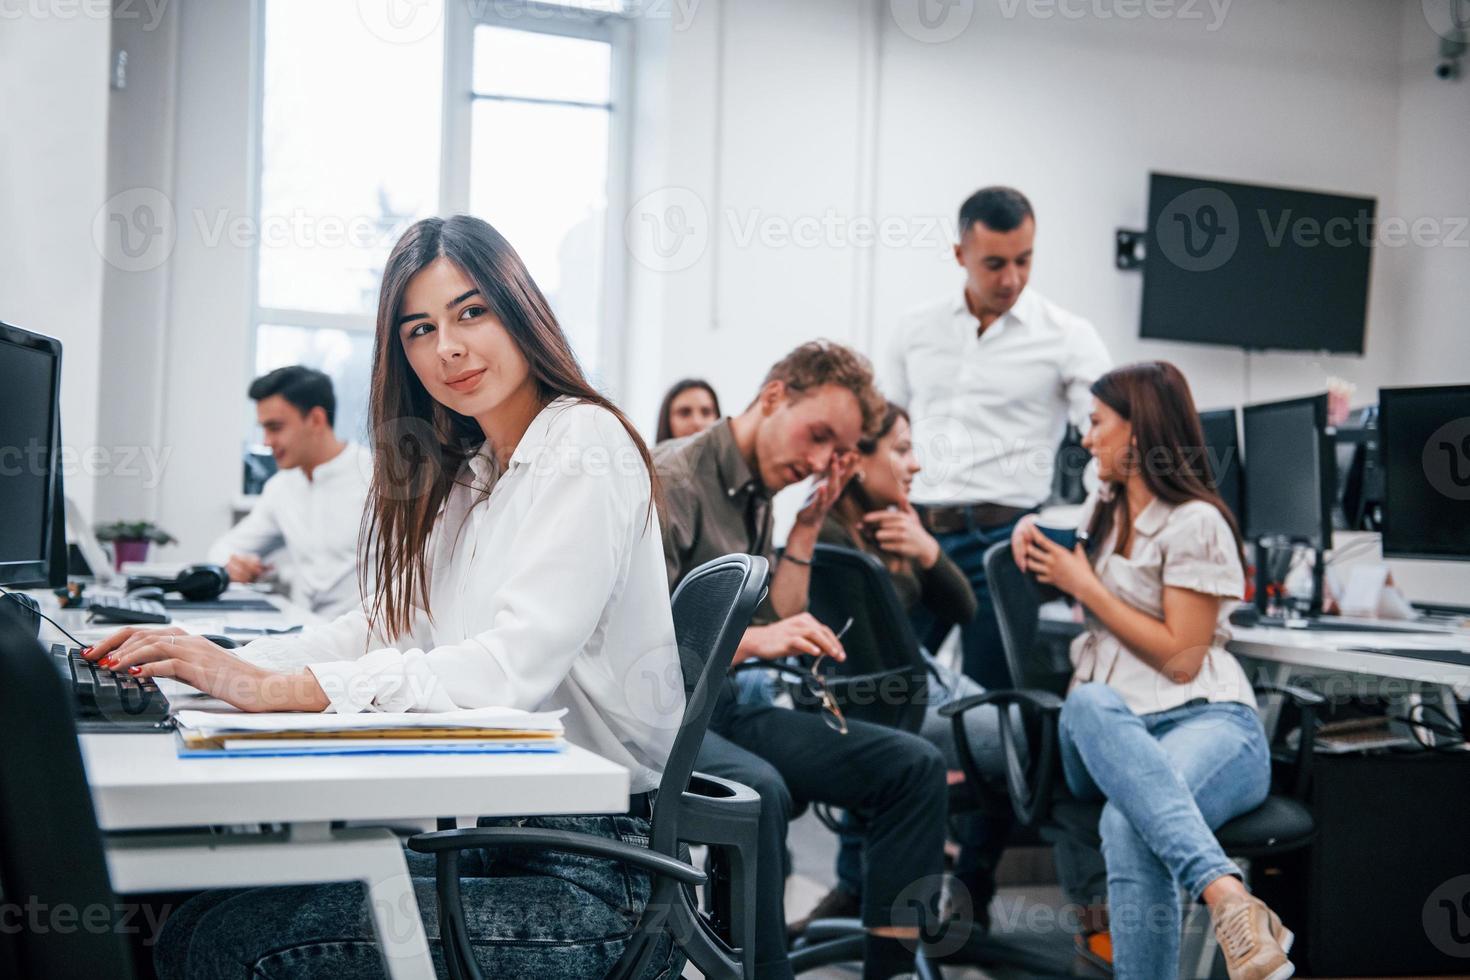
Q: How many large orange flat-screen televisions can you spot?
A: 0